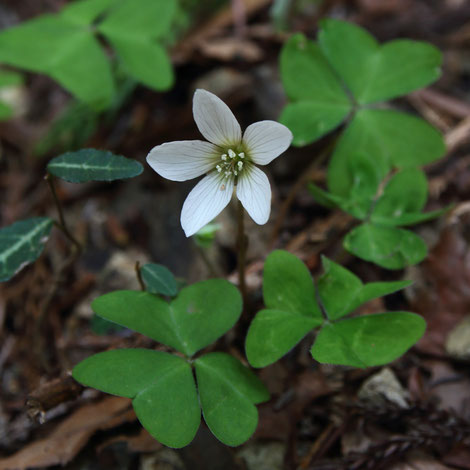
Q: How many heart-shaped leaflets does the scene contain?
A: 15